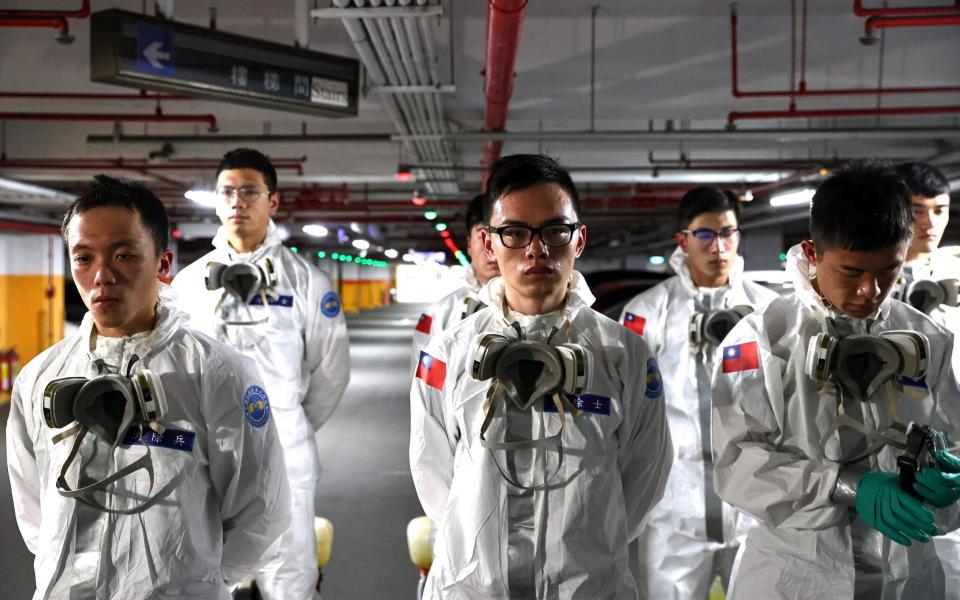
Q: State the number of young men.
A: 7